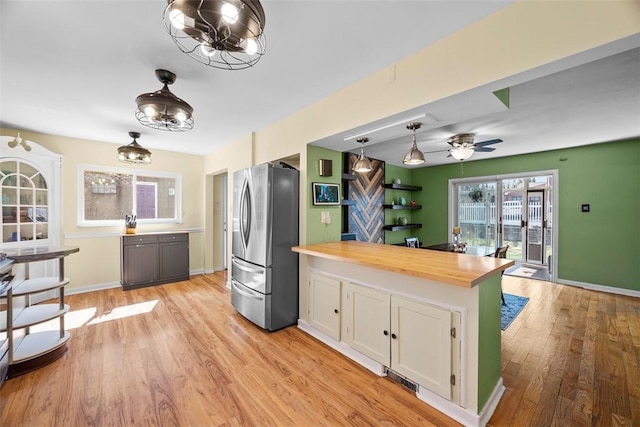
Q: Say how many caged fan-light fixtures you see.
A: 3